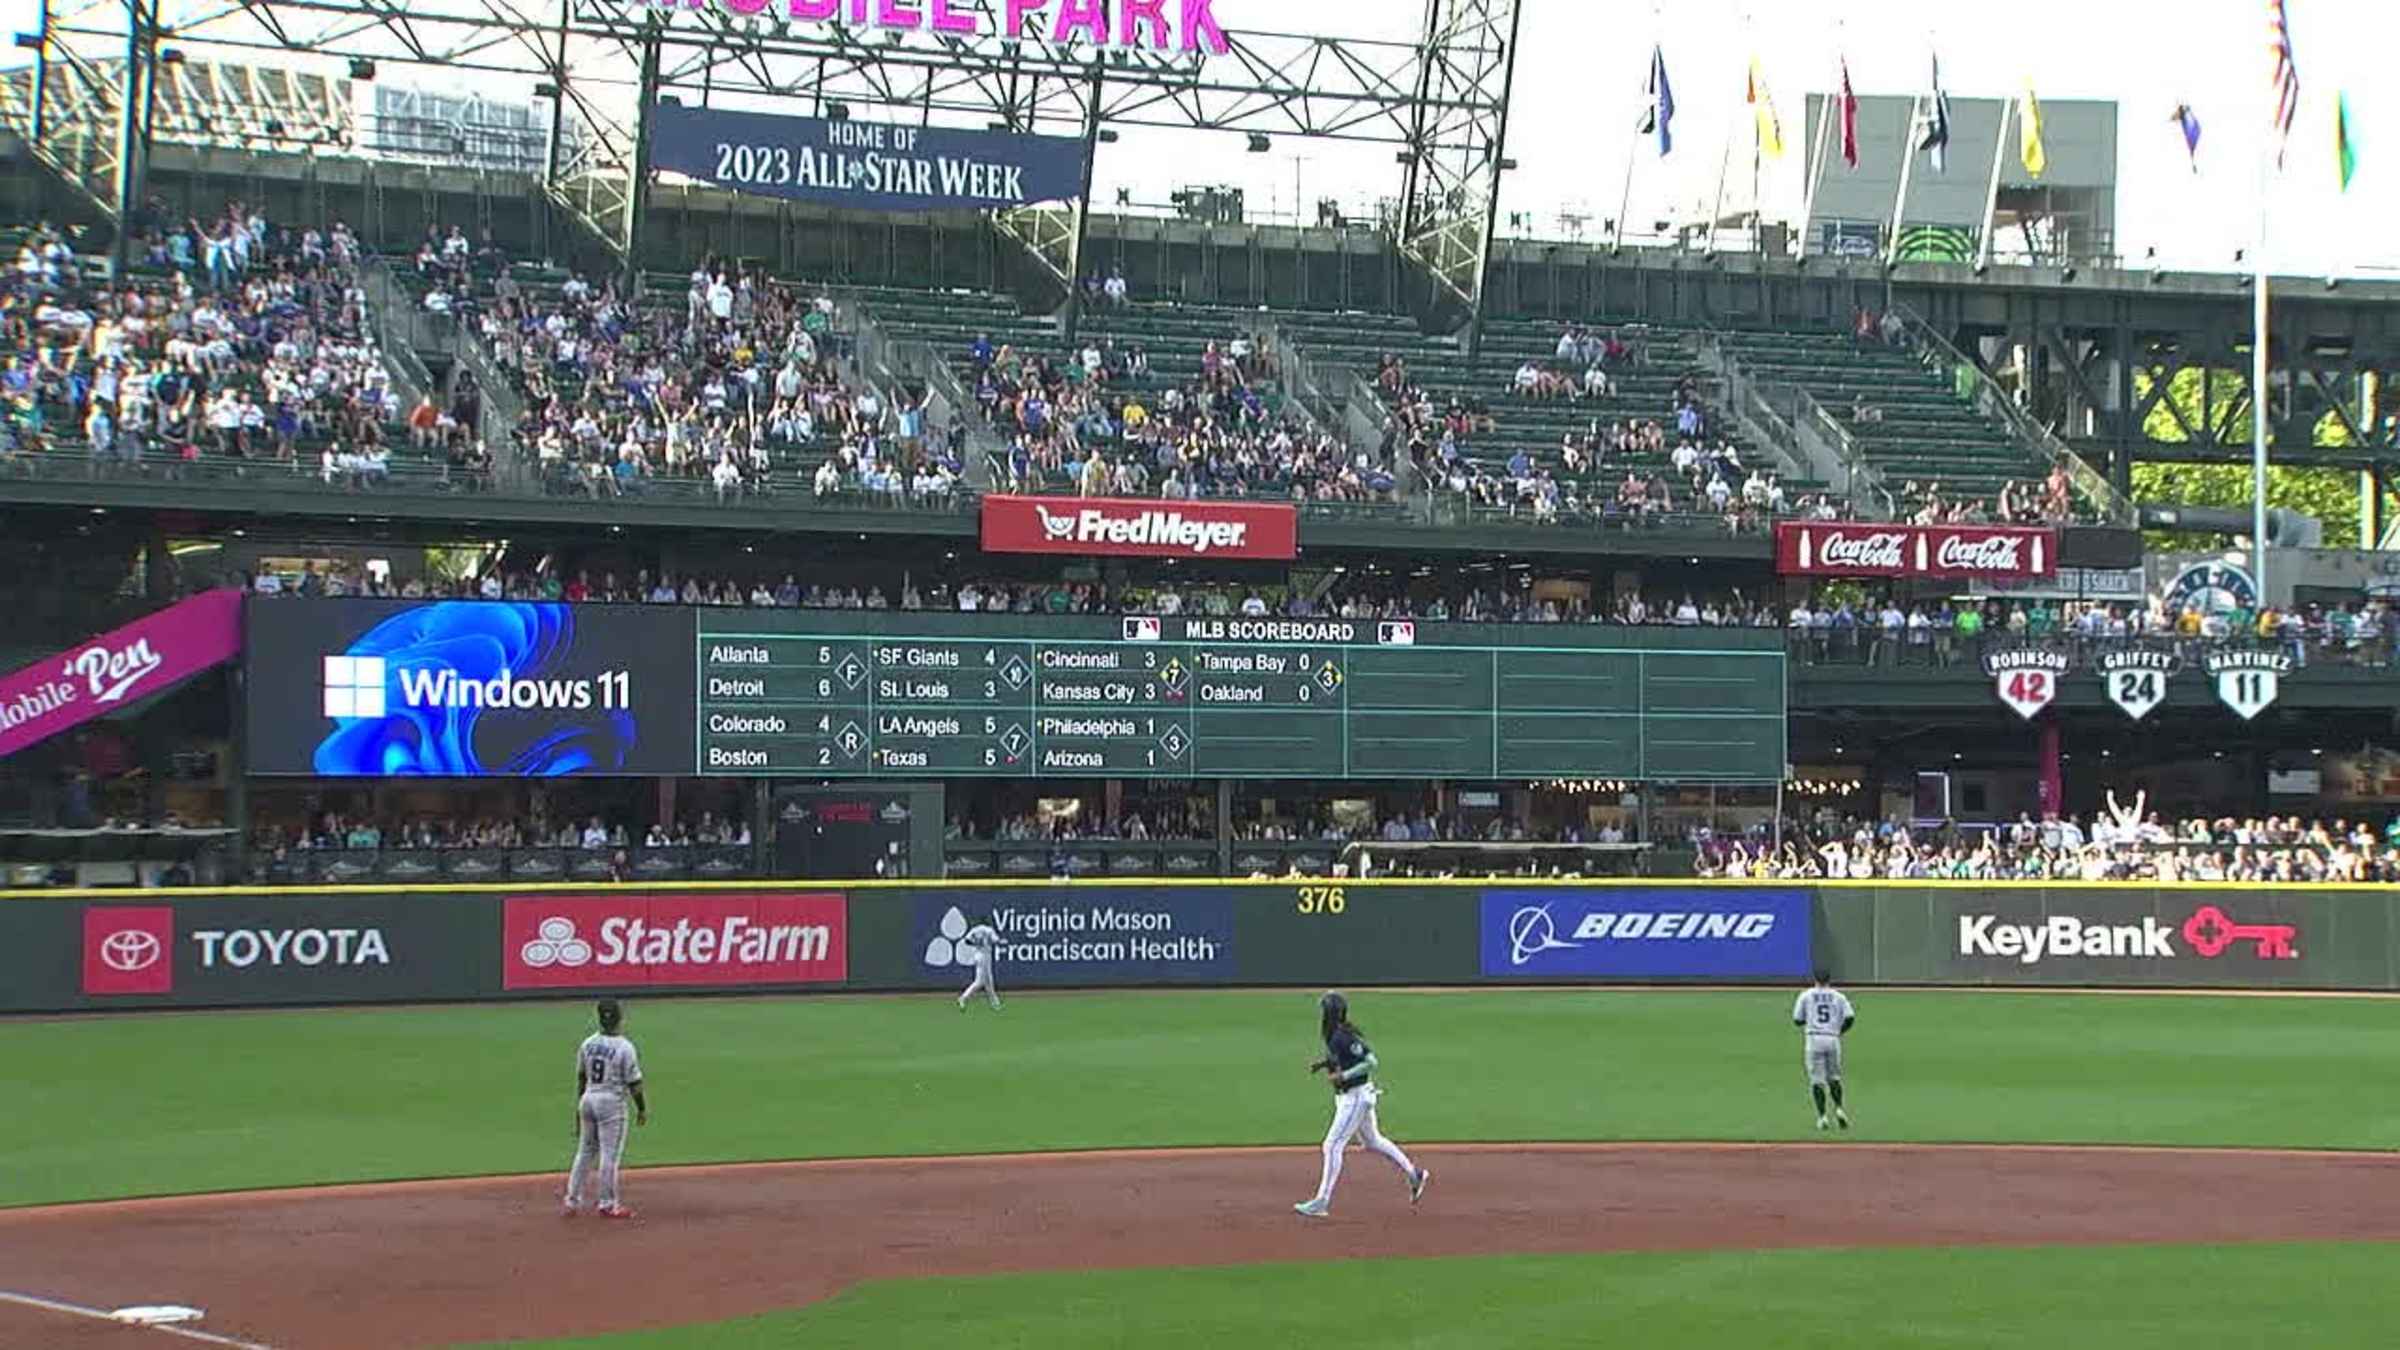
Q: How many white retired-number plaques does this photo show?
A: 3